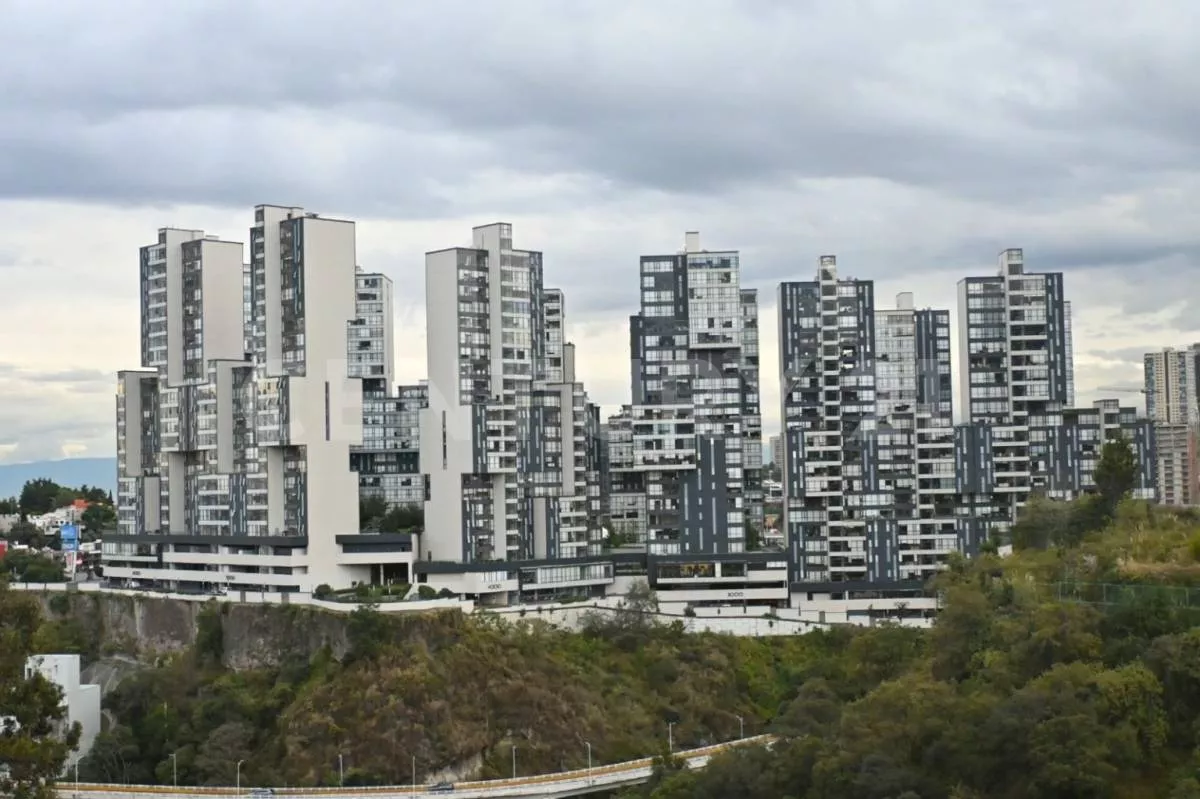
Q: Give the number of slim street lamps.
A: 9